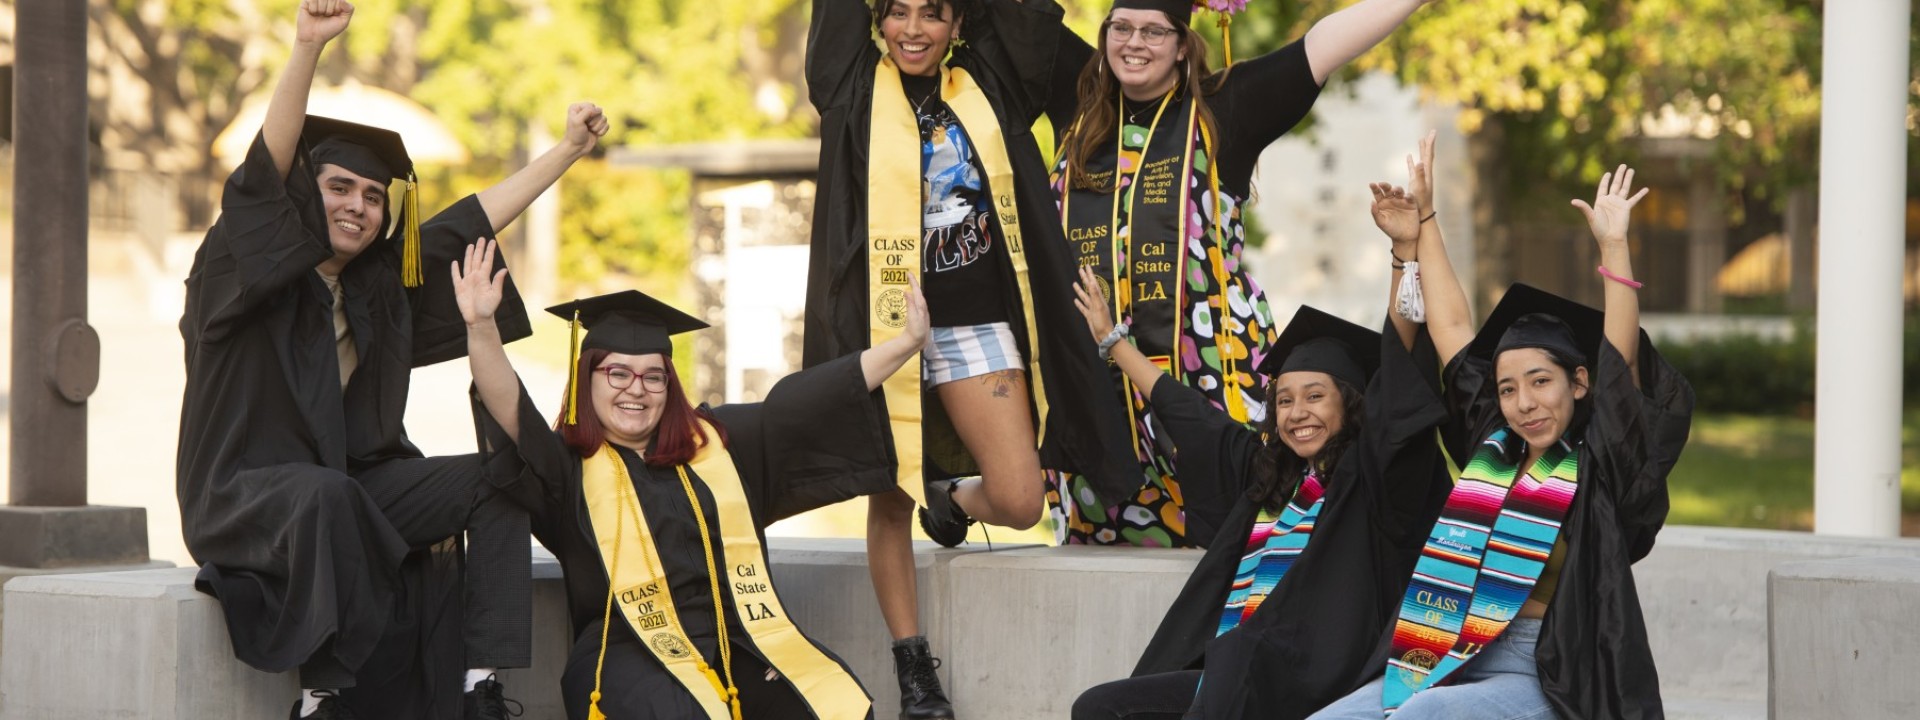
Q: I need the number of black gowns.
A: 5